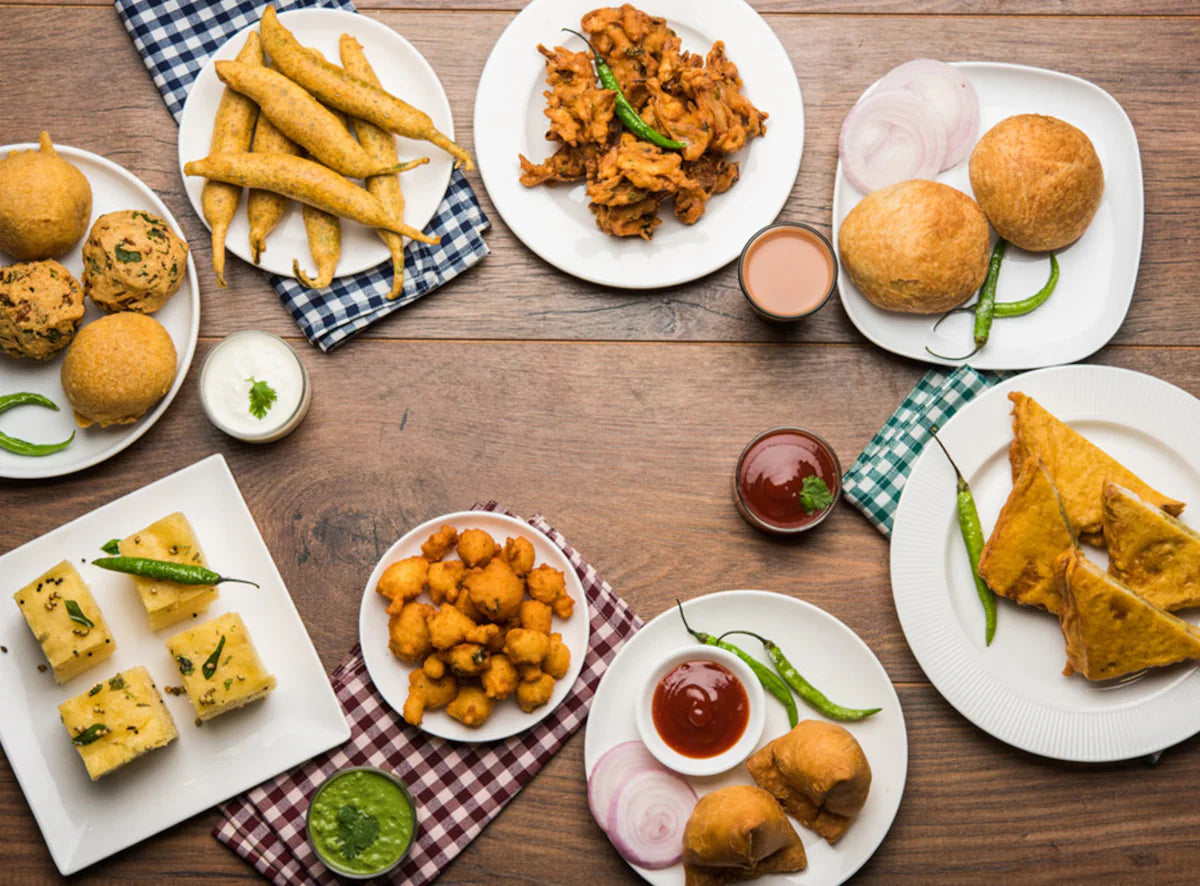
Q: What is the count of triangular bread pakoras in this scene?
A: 4